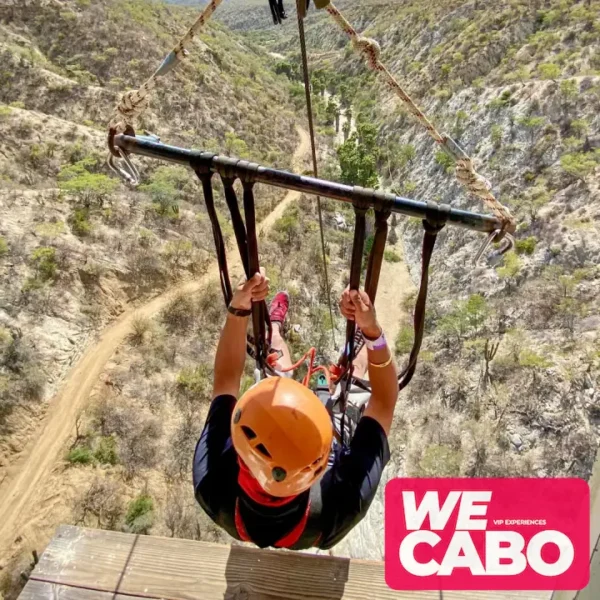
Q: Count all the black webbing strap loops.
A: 6